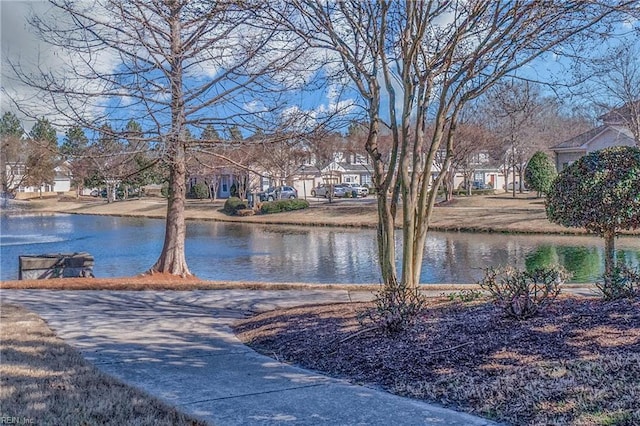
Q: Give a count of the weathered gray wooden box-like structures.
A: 1